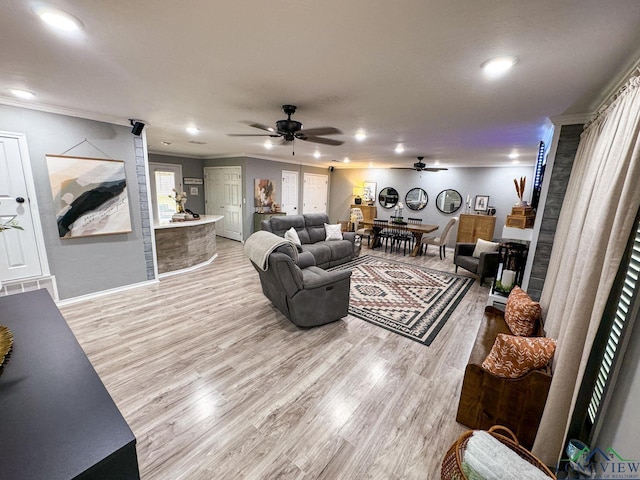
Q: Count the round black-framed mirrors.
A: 3